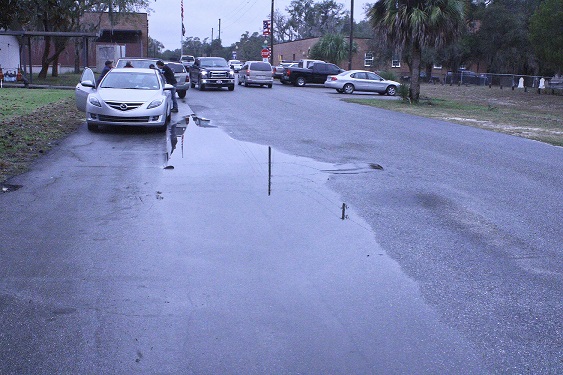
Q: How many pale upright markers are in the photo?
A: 2